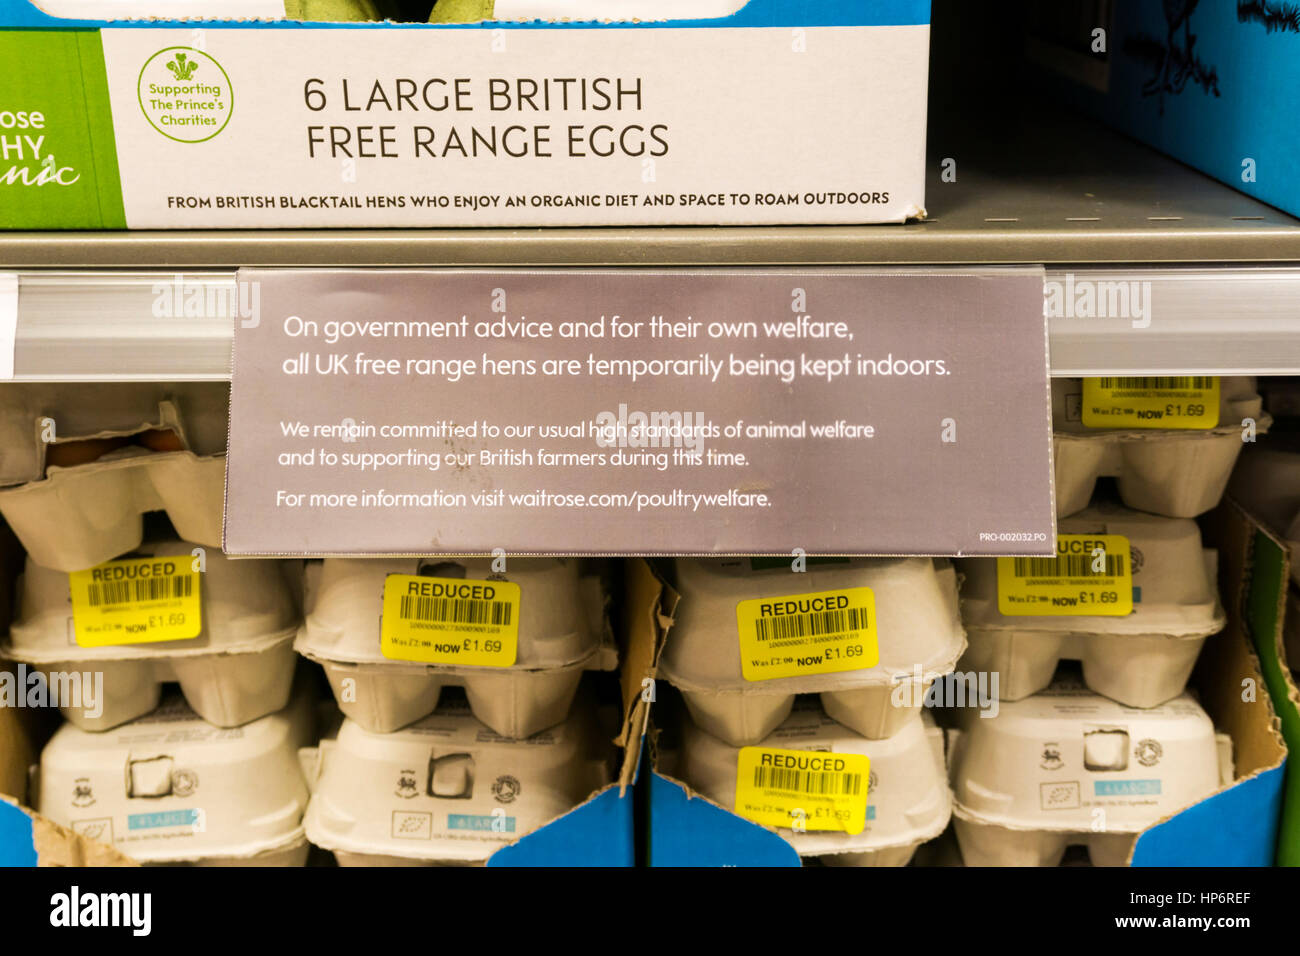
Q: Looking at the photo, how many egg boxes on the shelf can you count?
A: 10